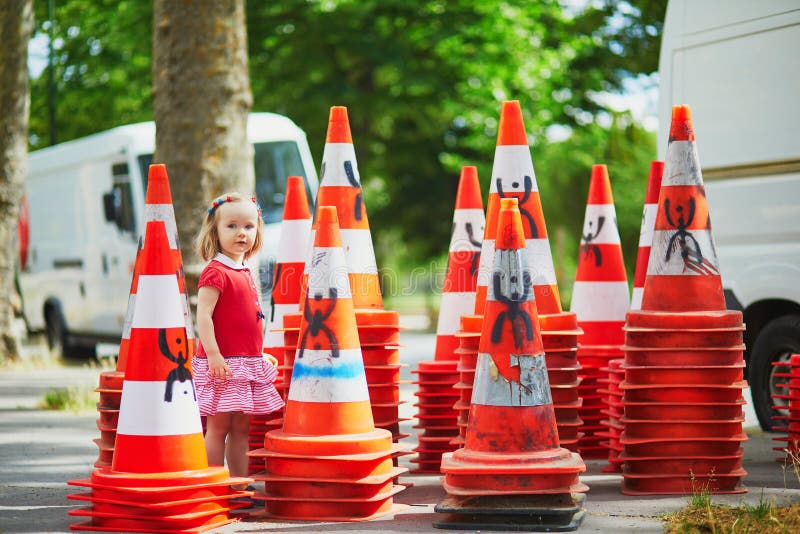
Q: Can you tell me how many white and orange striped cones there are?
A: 11